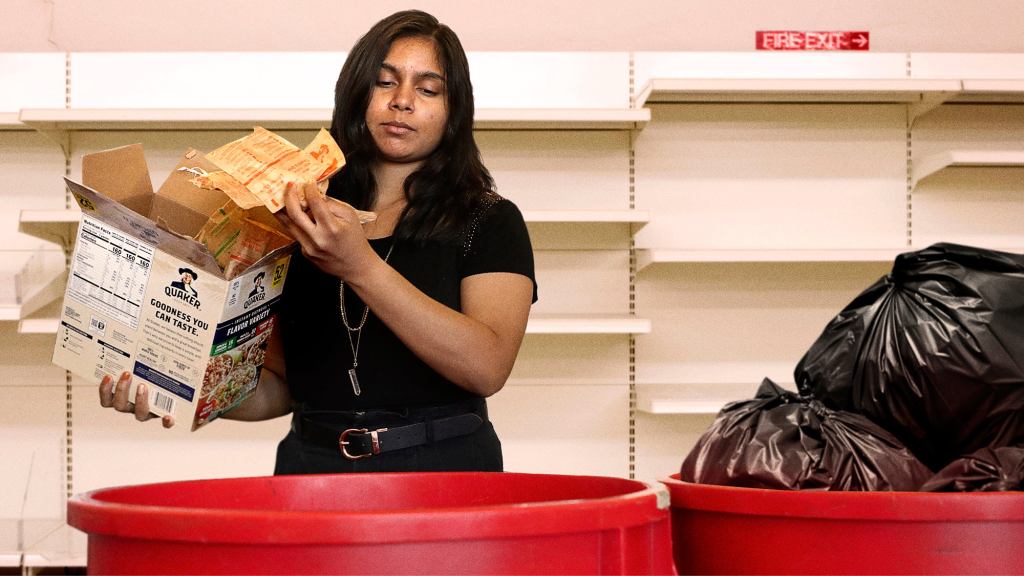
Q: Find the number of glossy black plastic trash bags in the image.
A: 3